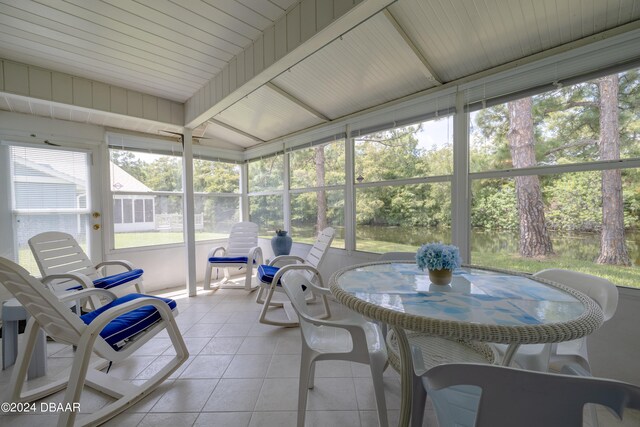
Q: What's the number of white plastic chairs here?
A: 8